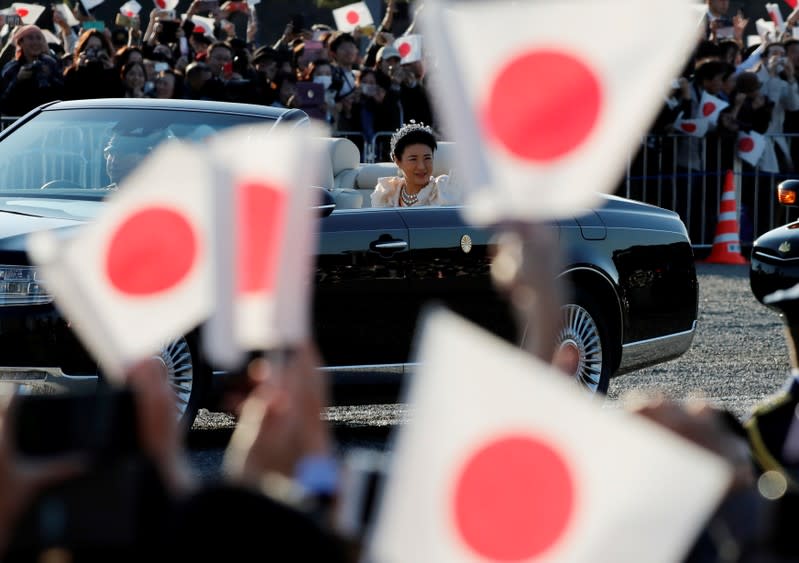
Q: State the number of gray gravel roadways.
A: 1